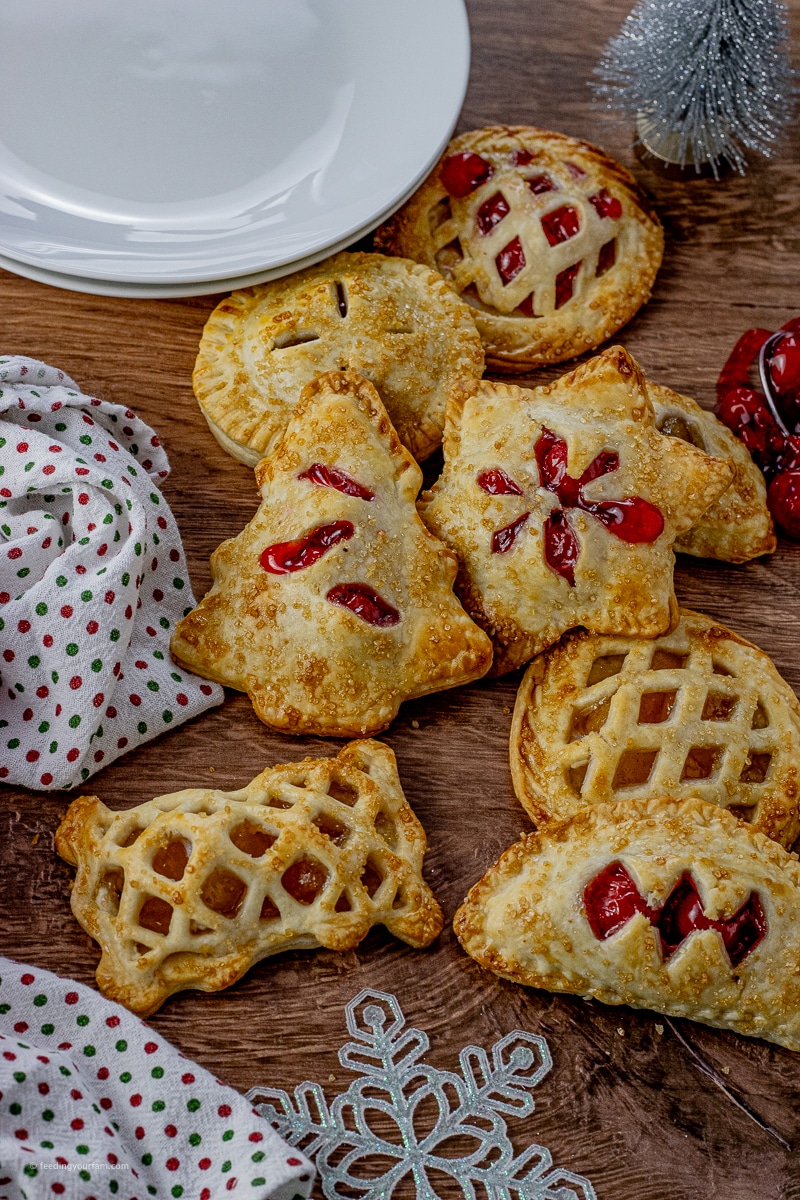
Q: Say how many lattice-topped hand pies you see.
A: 3